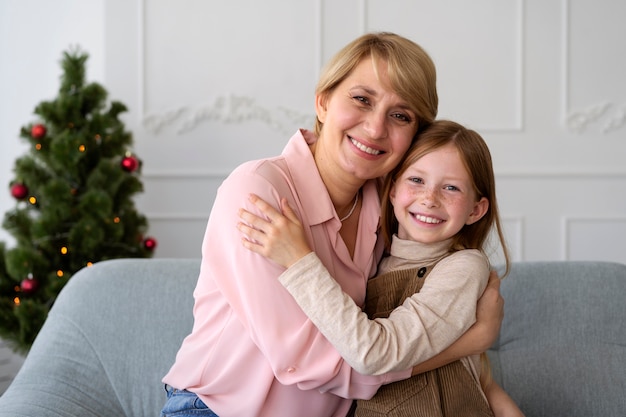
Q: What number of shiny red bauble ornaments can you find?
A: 5